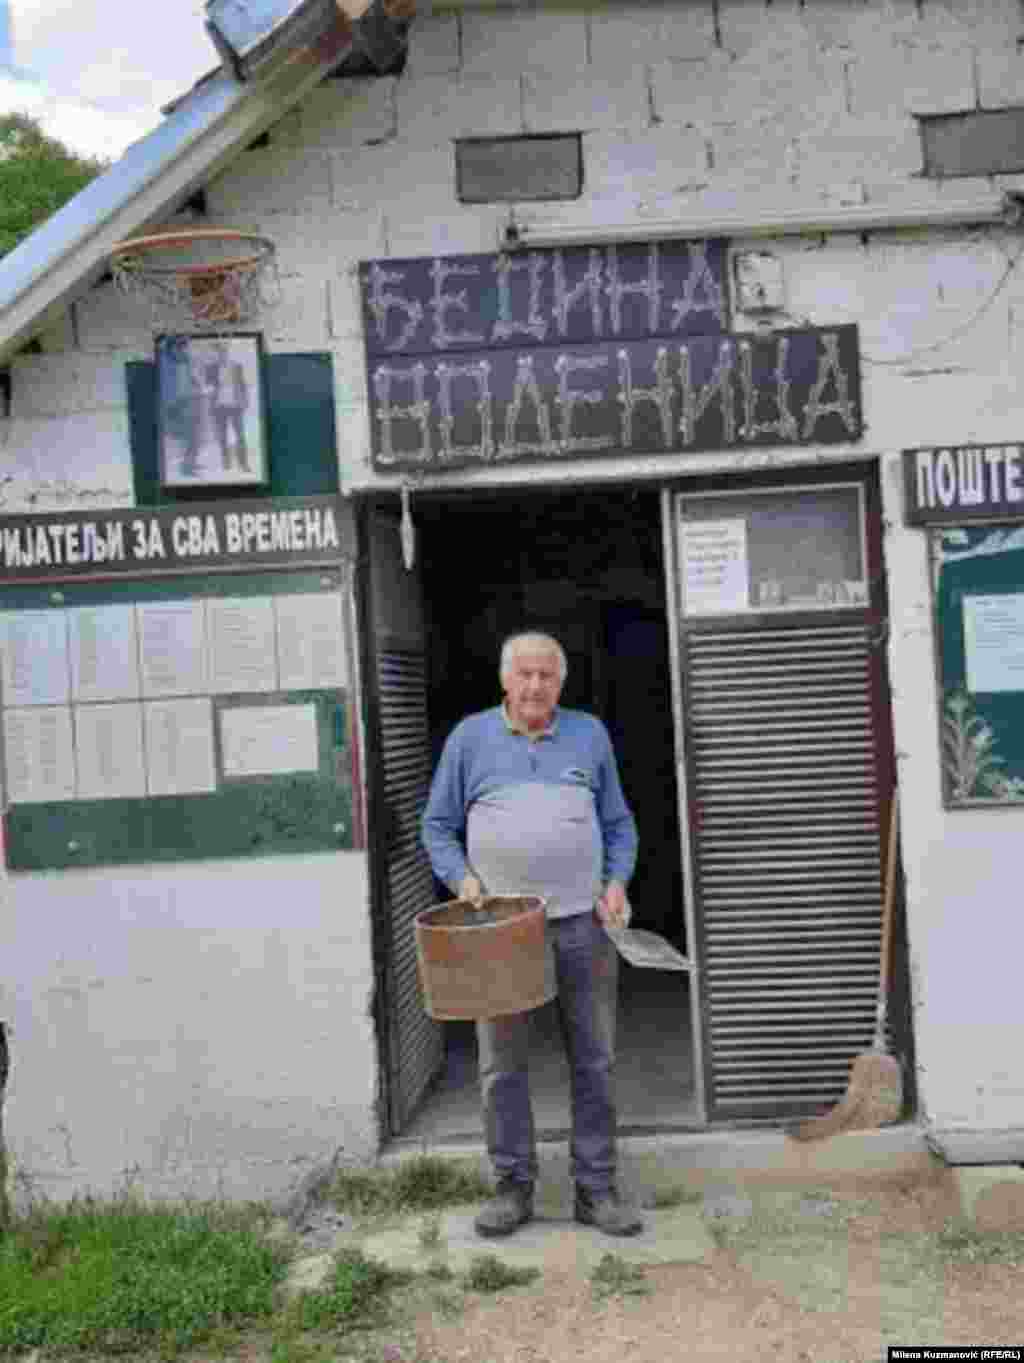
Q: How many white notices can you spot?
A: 11